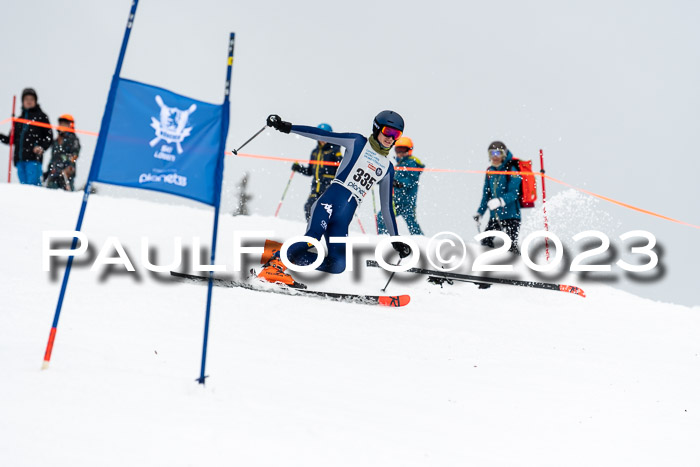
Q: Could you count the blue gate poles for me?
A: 2